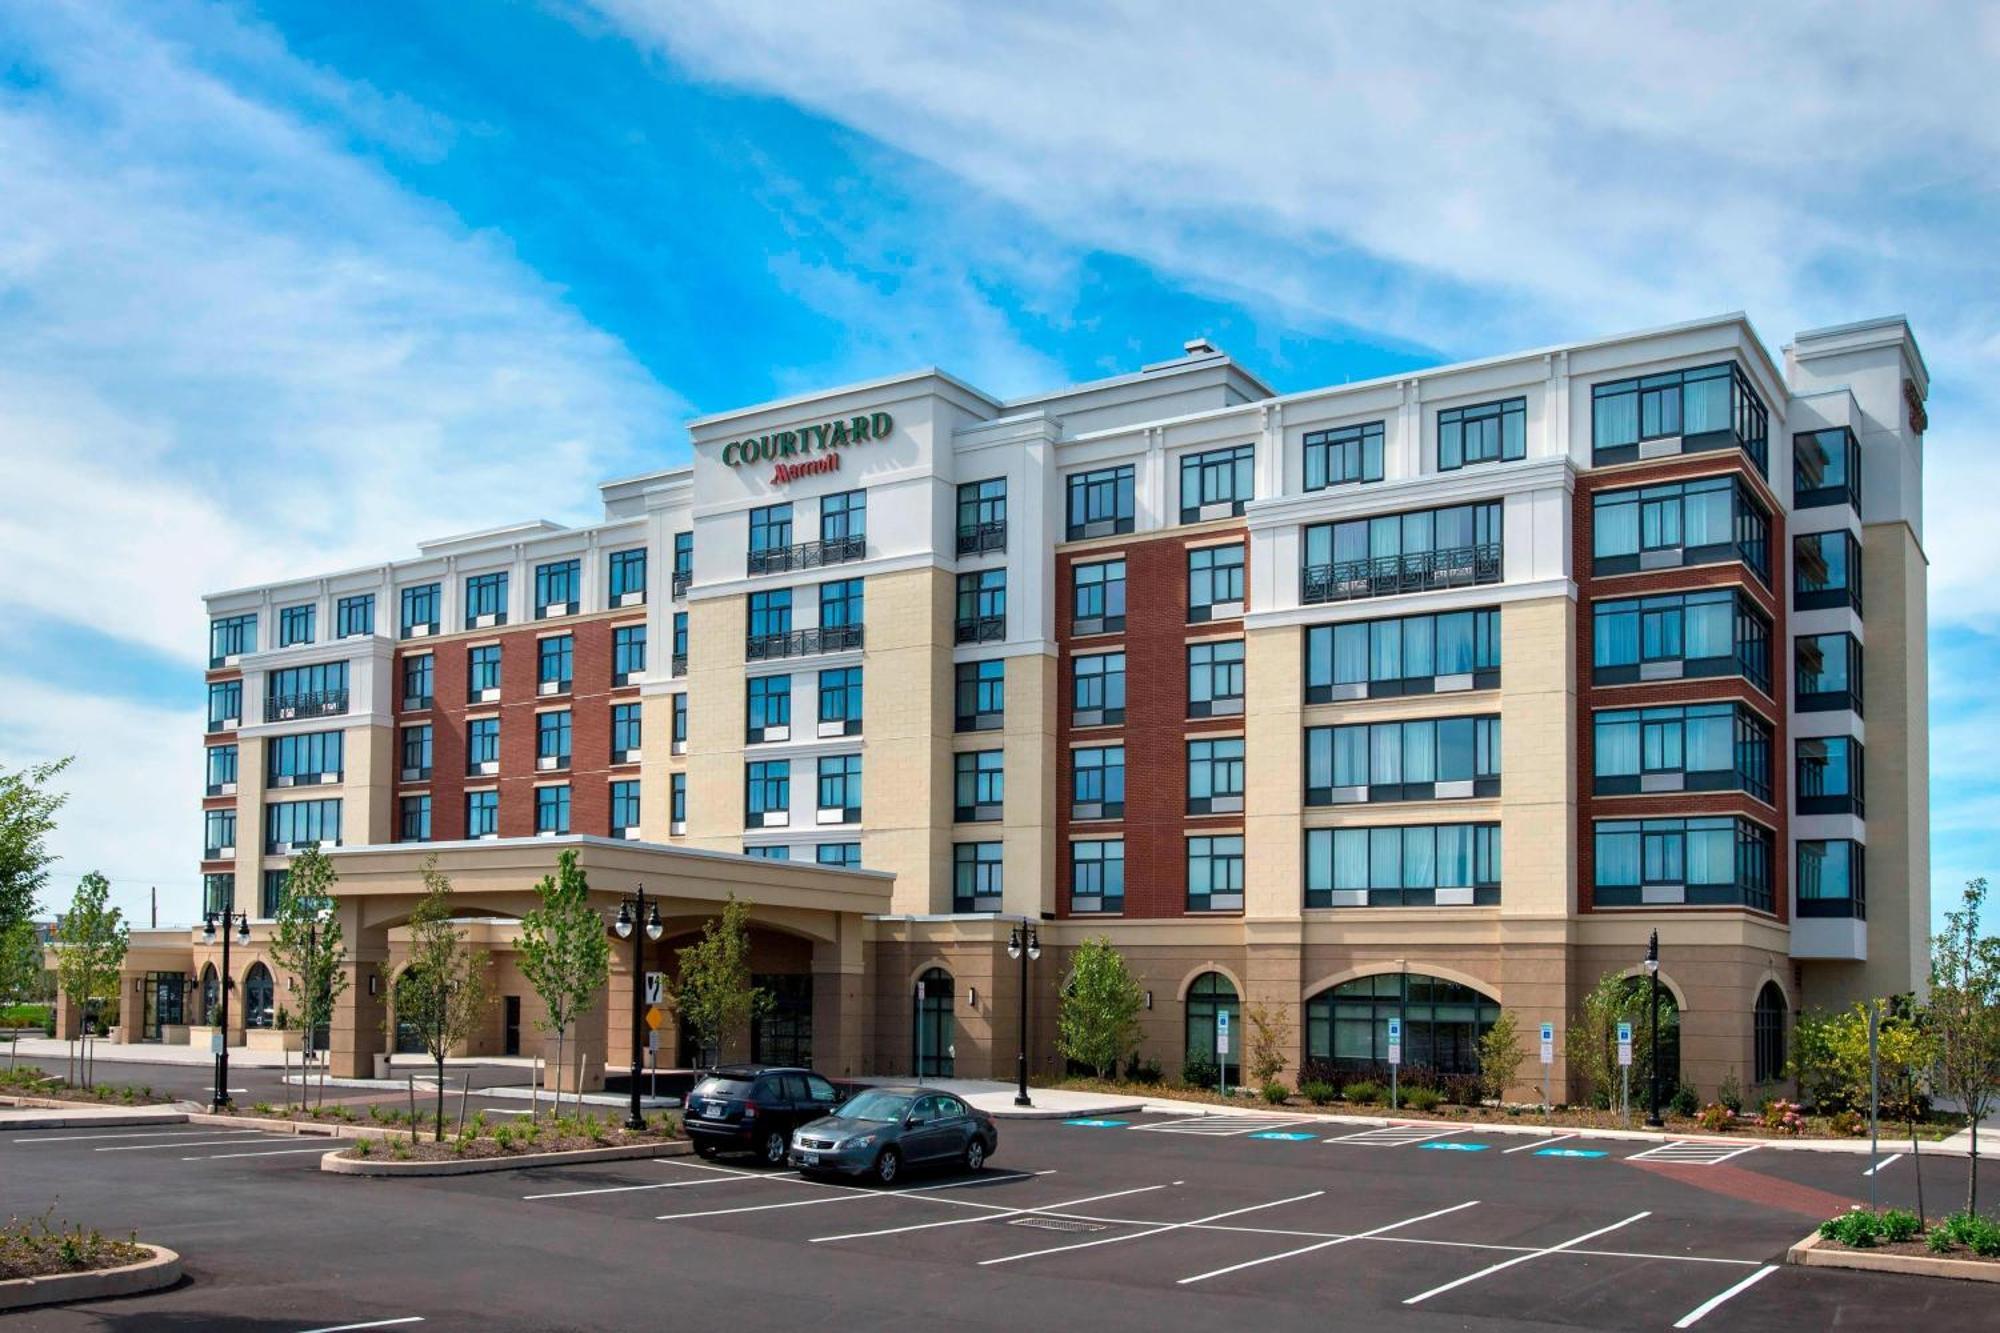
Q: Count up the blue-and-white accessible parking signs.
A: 4